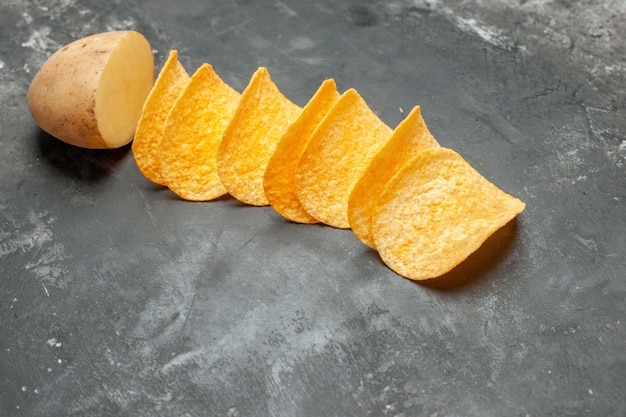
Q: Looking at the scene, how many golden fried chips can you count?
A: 7